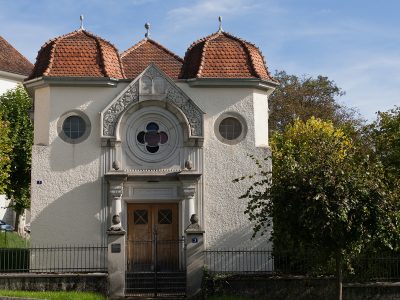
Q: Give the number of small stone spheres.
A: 4